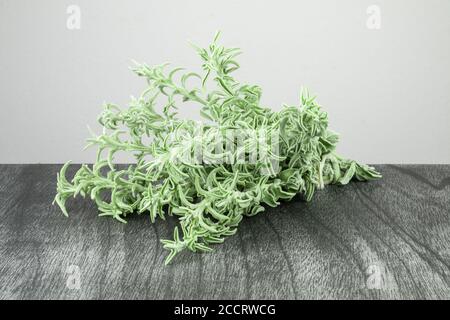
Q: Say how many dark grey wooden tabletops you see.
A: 1